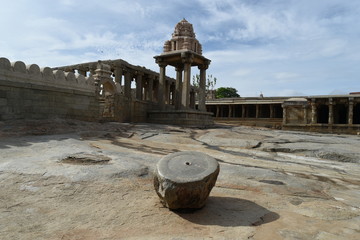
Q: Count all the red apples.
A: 0